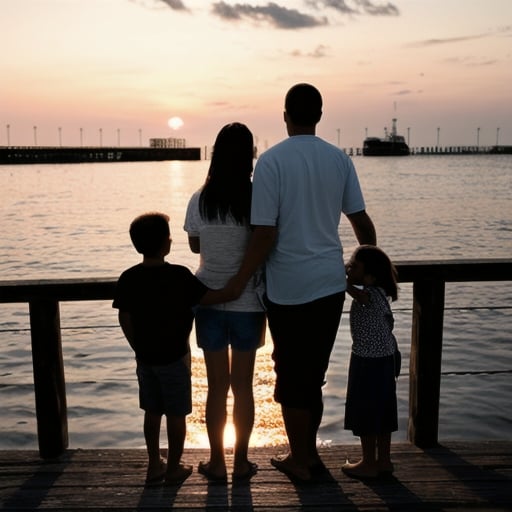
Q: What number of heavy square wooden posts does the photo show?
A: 2